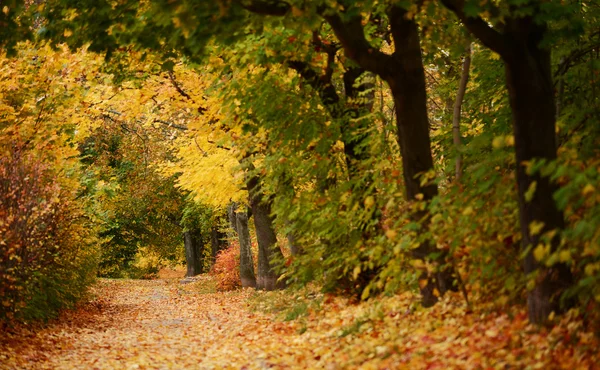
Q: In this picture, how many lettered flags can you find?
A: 0